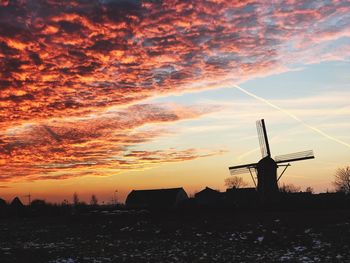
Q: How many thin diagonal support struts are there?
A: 2